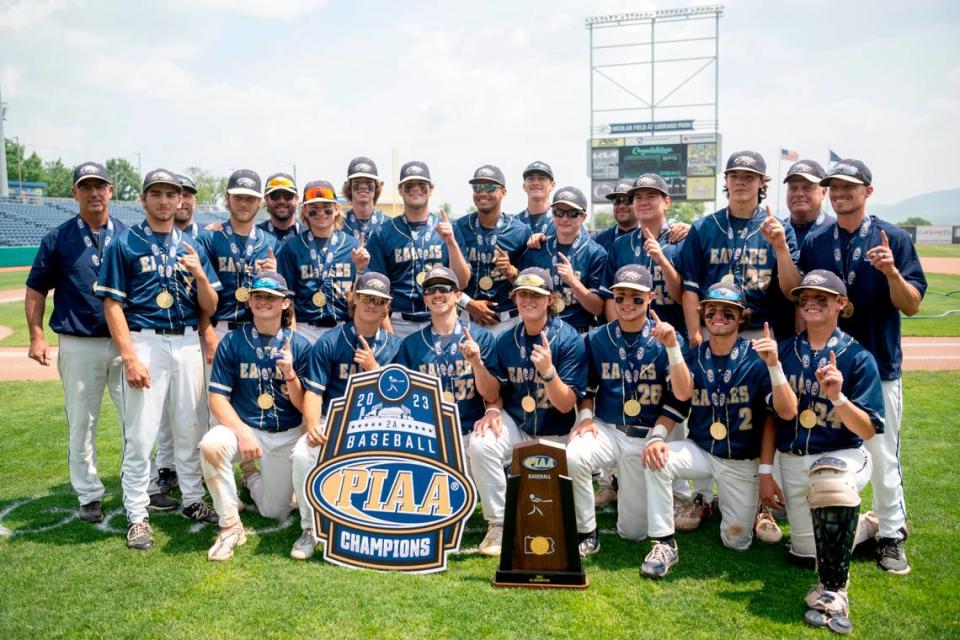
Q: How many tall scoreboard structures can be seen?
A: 1